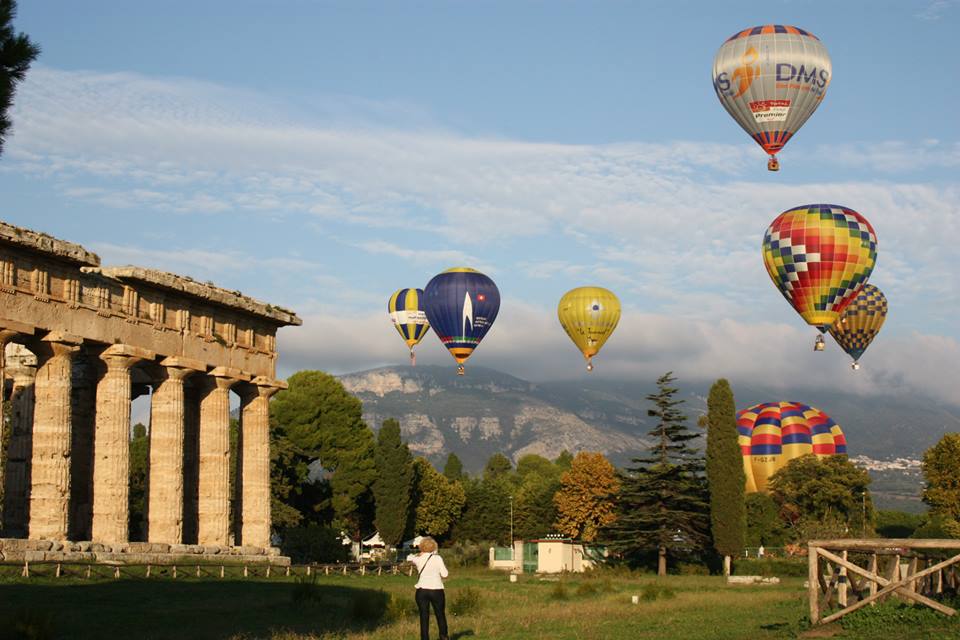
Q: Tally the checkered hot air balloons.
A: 3